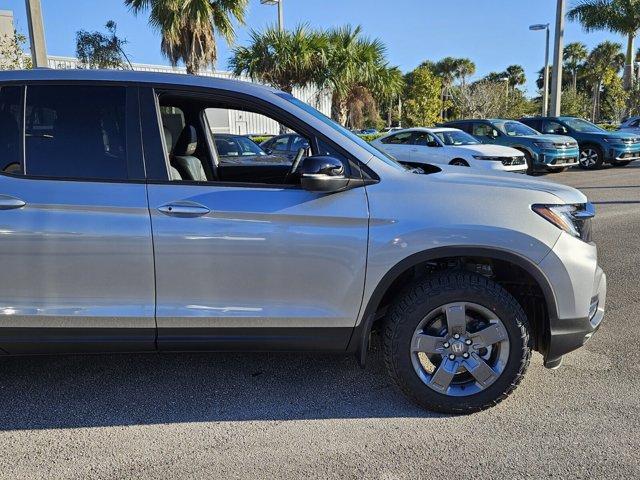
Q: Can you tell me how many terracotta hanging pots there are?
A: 0